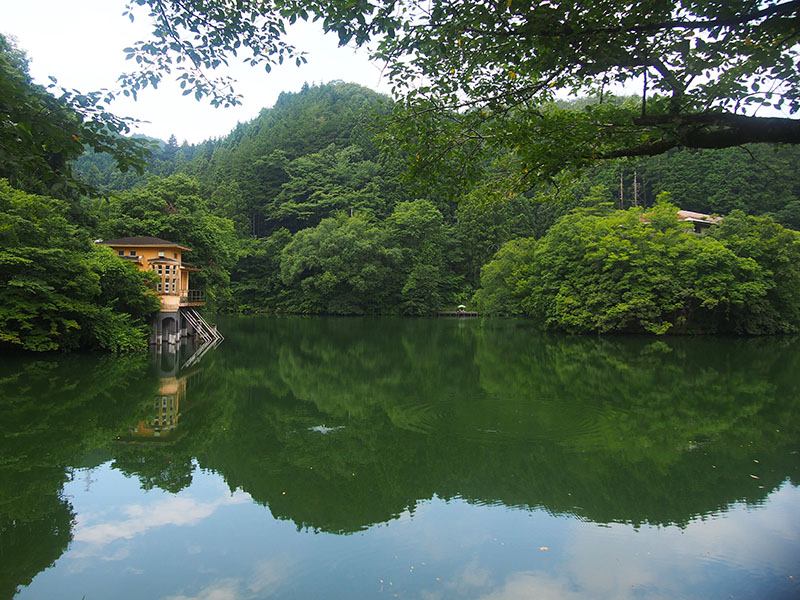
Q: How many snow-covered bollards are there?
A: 0